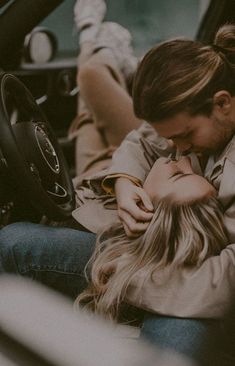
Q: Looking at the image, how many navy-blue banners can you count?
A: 0